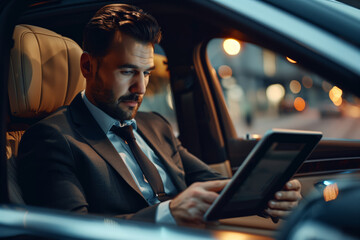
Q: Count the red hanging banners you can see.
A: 0